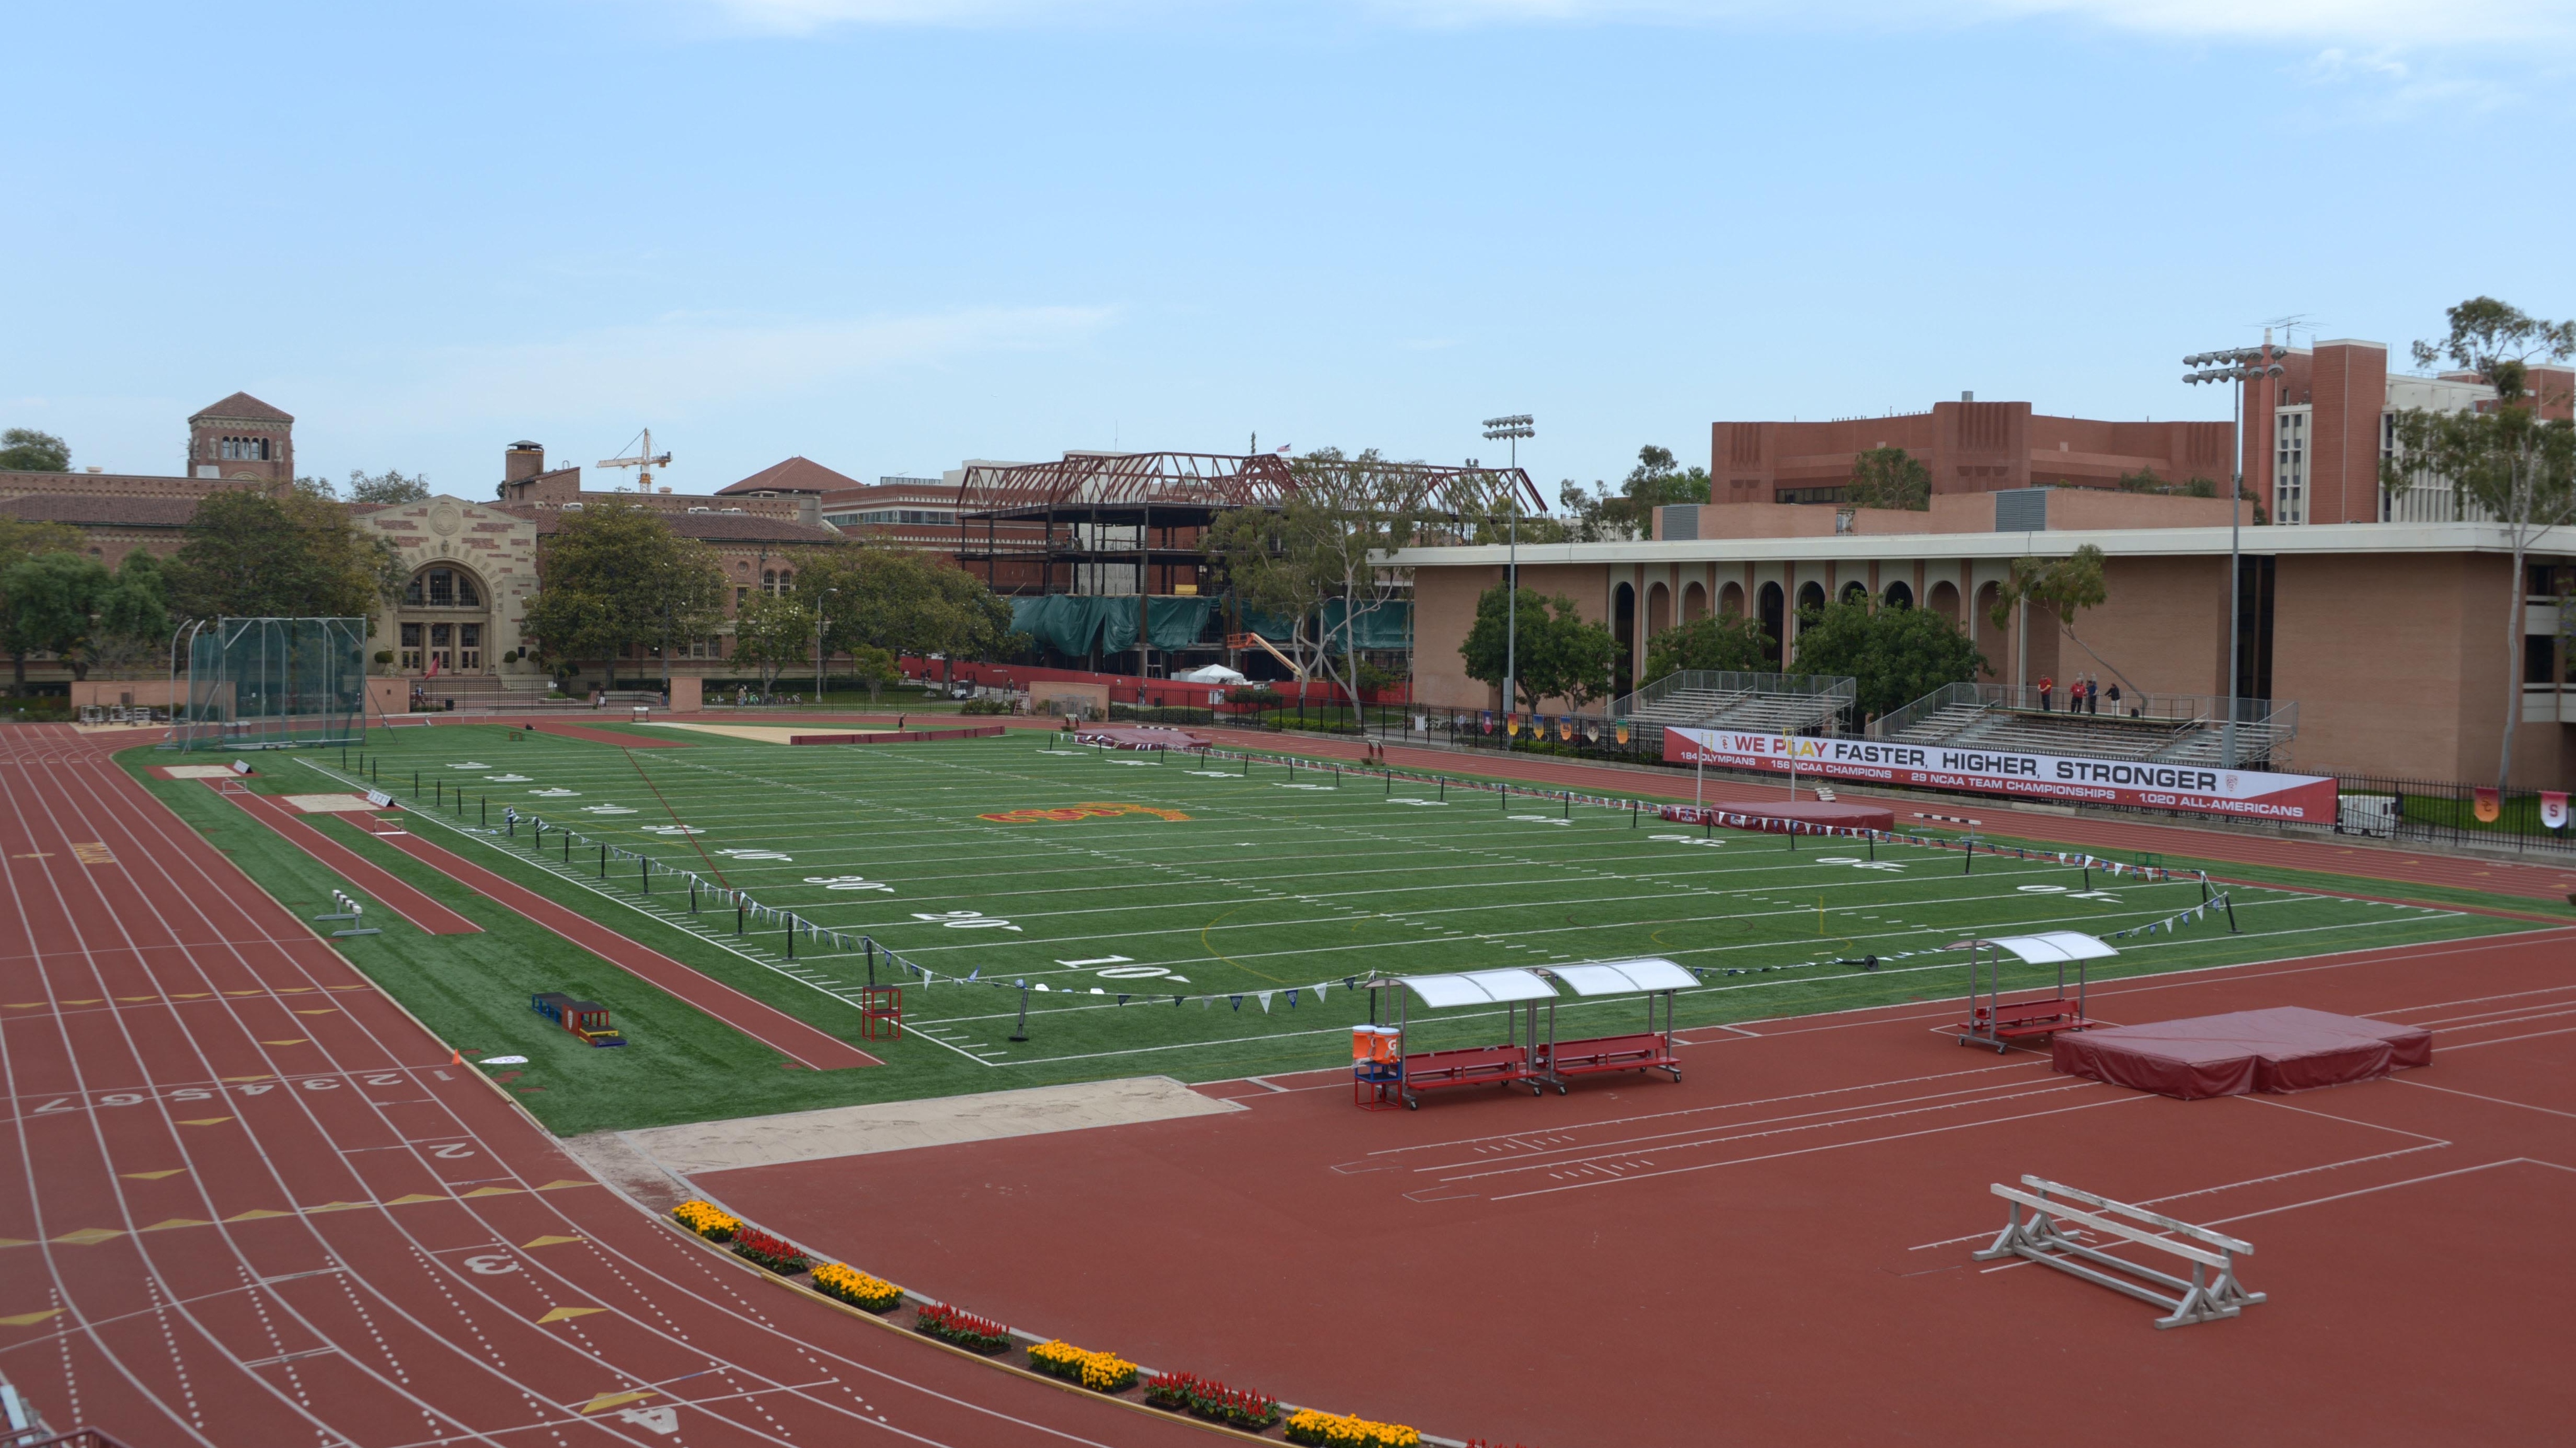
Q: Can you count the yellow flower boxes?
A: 4